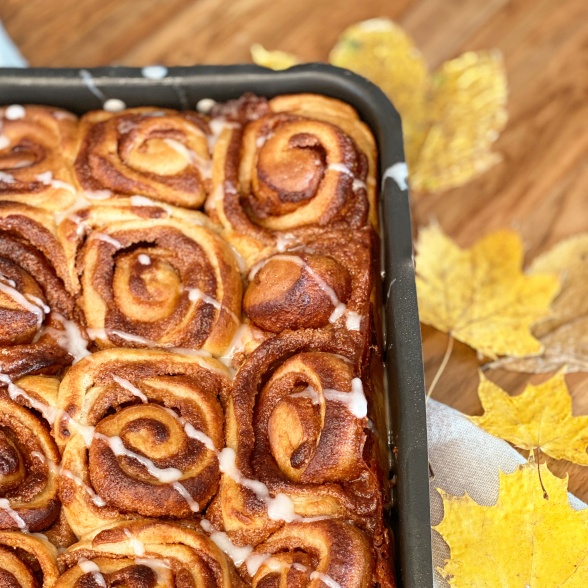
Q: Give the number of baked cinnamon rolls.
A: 12